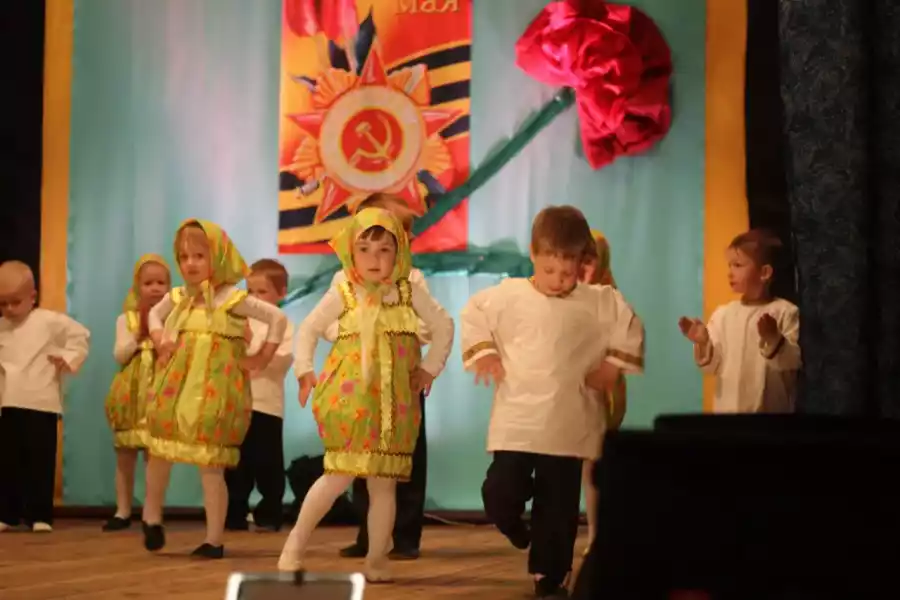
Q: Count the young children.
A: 9